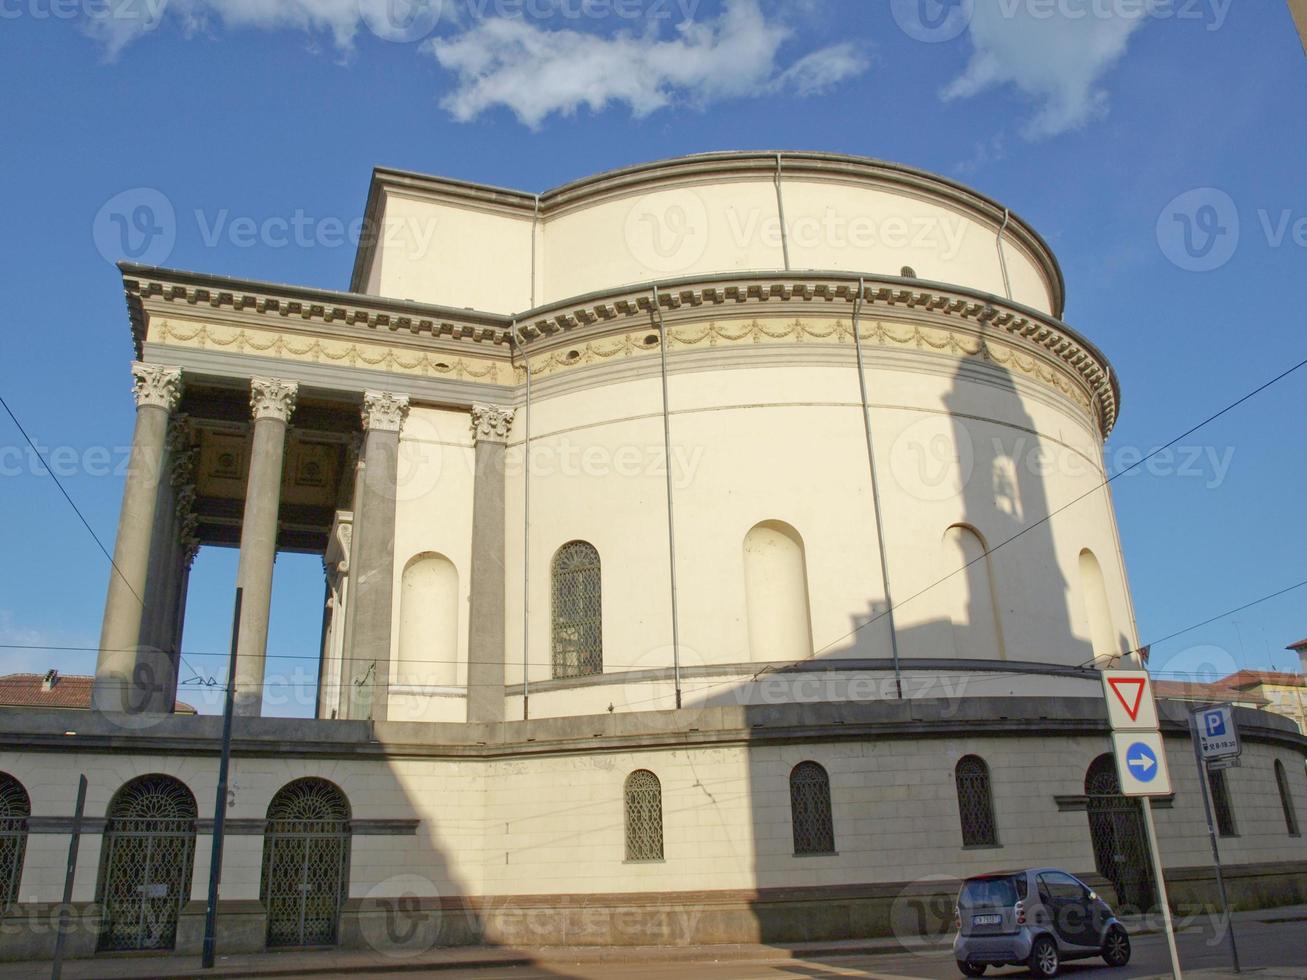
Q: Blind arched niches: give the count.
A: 4